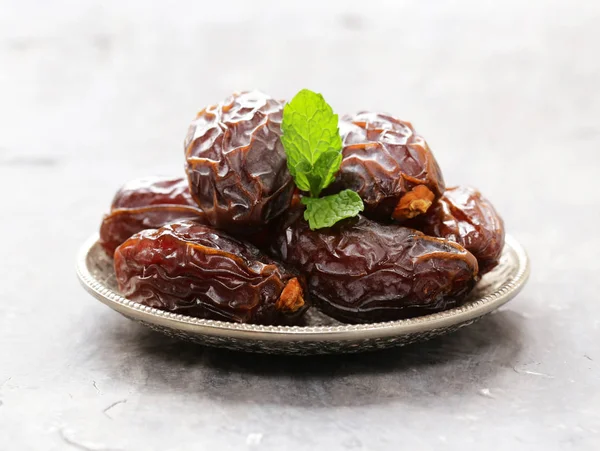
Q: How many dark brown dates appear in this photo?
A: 6